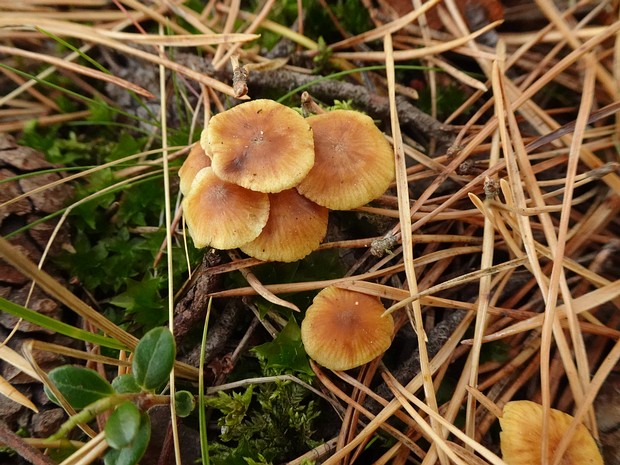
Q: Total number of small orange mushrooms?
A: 7